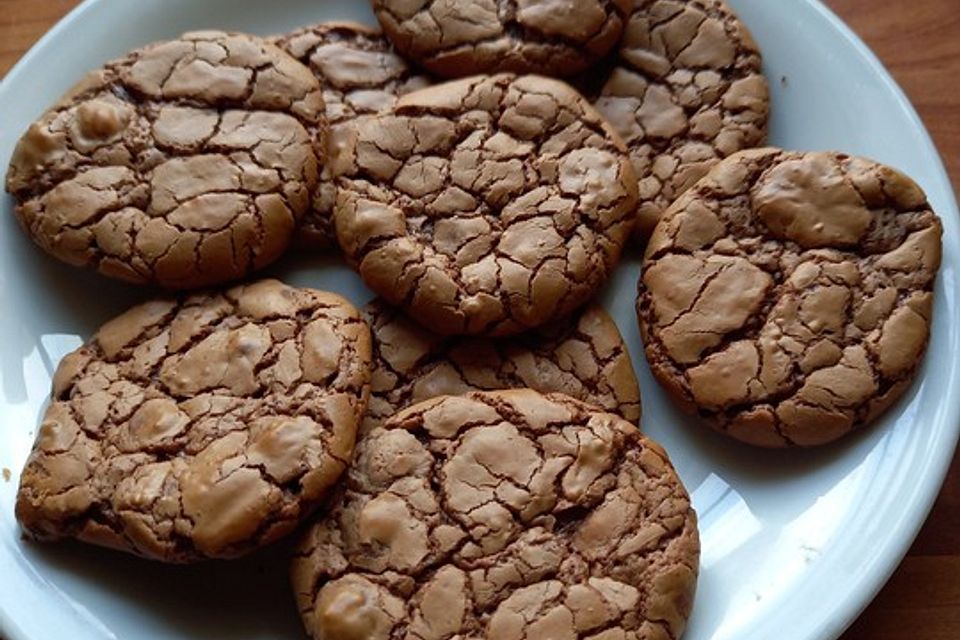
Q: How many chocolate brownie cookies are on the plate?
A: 9